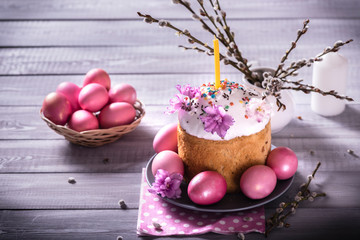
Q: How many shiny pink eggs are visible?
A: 12